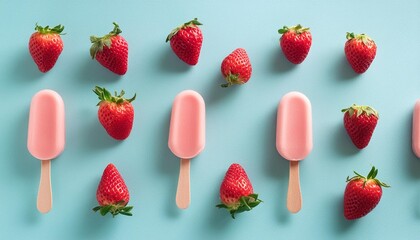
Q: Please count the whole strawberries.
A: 11